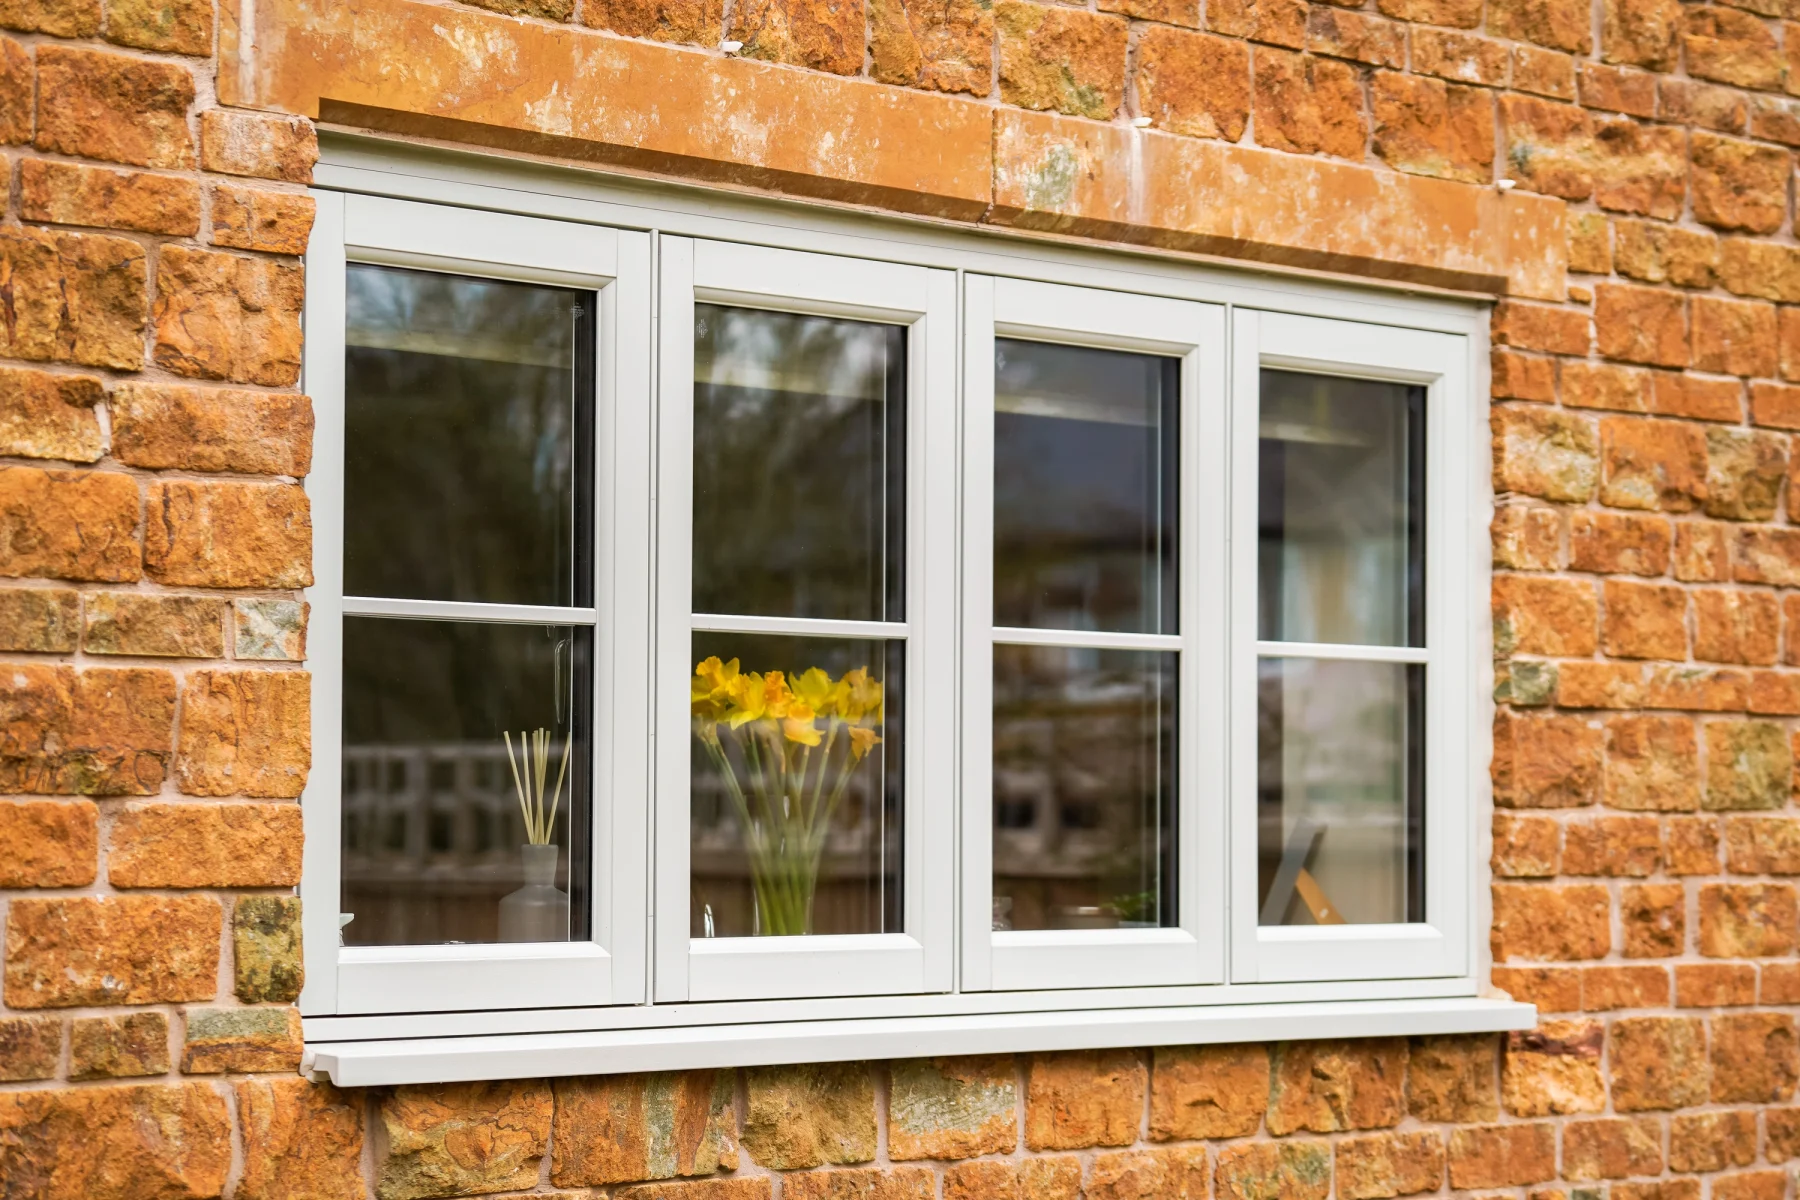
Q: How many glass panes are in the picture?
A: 8